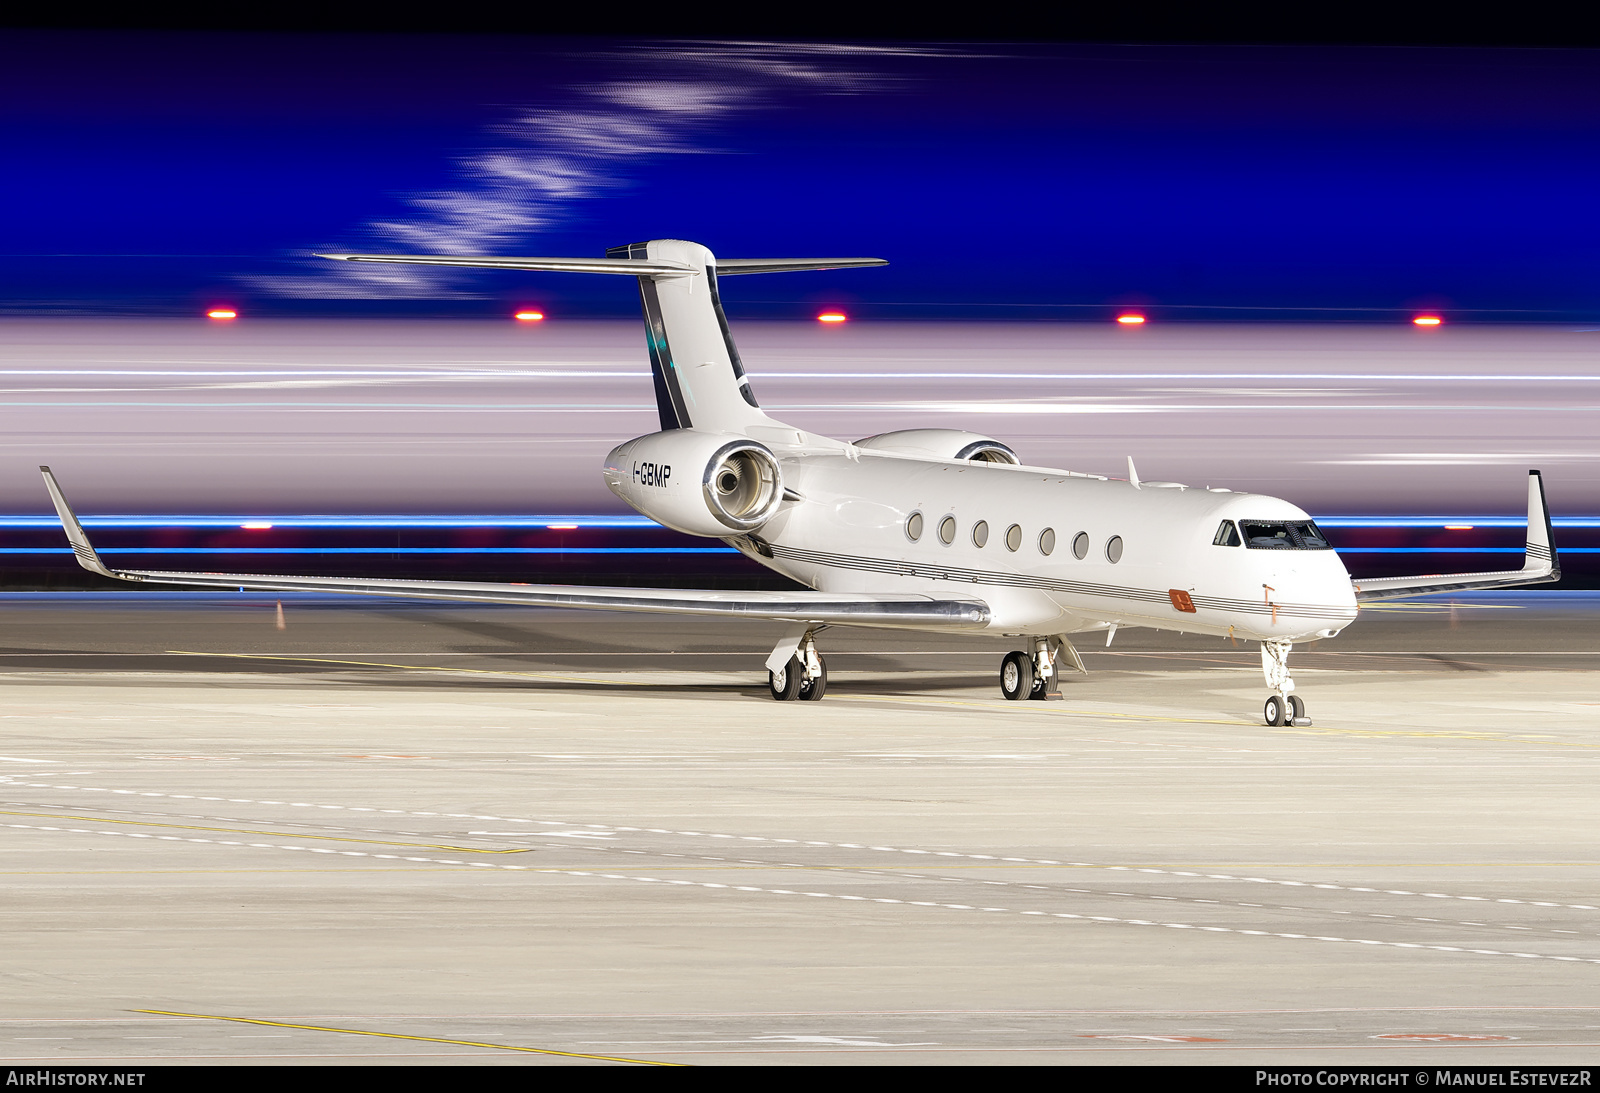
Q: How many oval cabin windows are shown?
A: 7